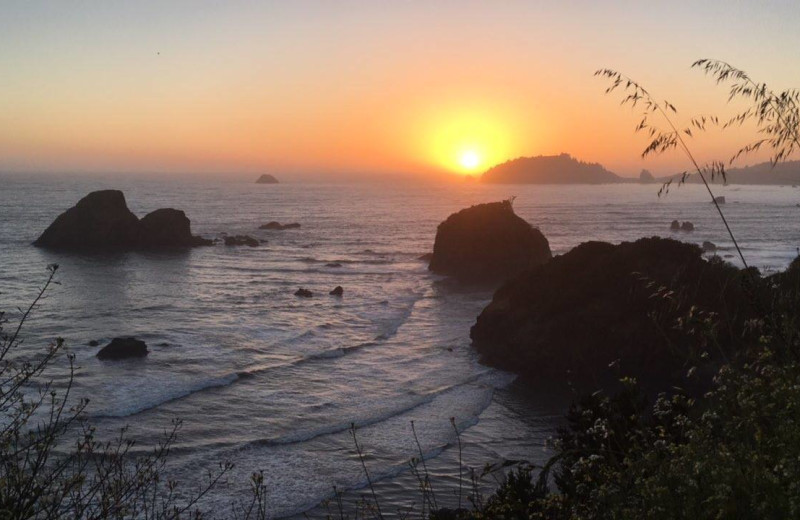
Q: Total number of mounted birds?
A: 0